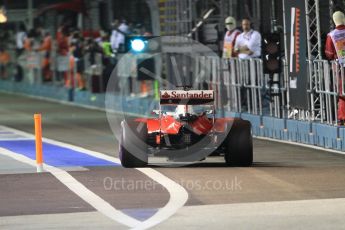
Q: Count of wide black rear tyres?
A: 2